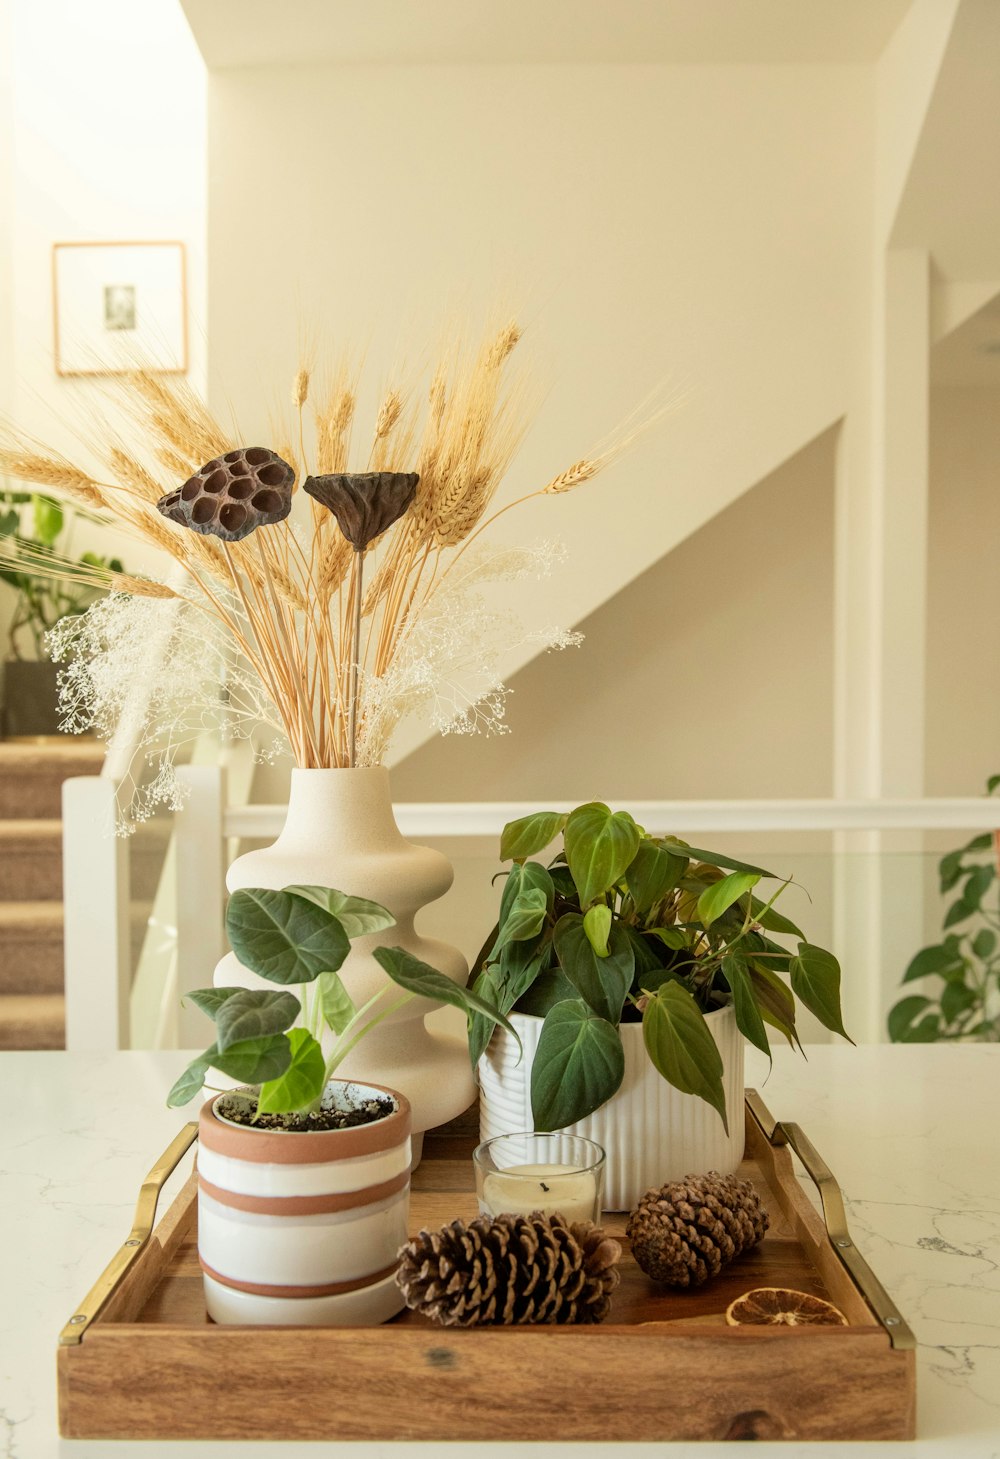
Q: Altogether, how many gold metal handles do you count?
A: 2